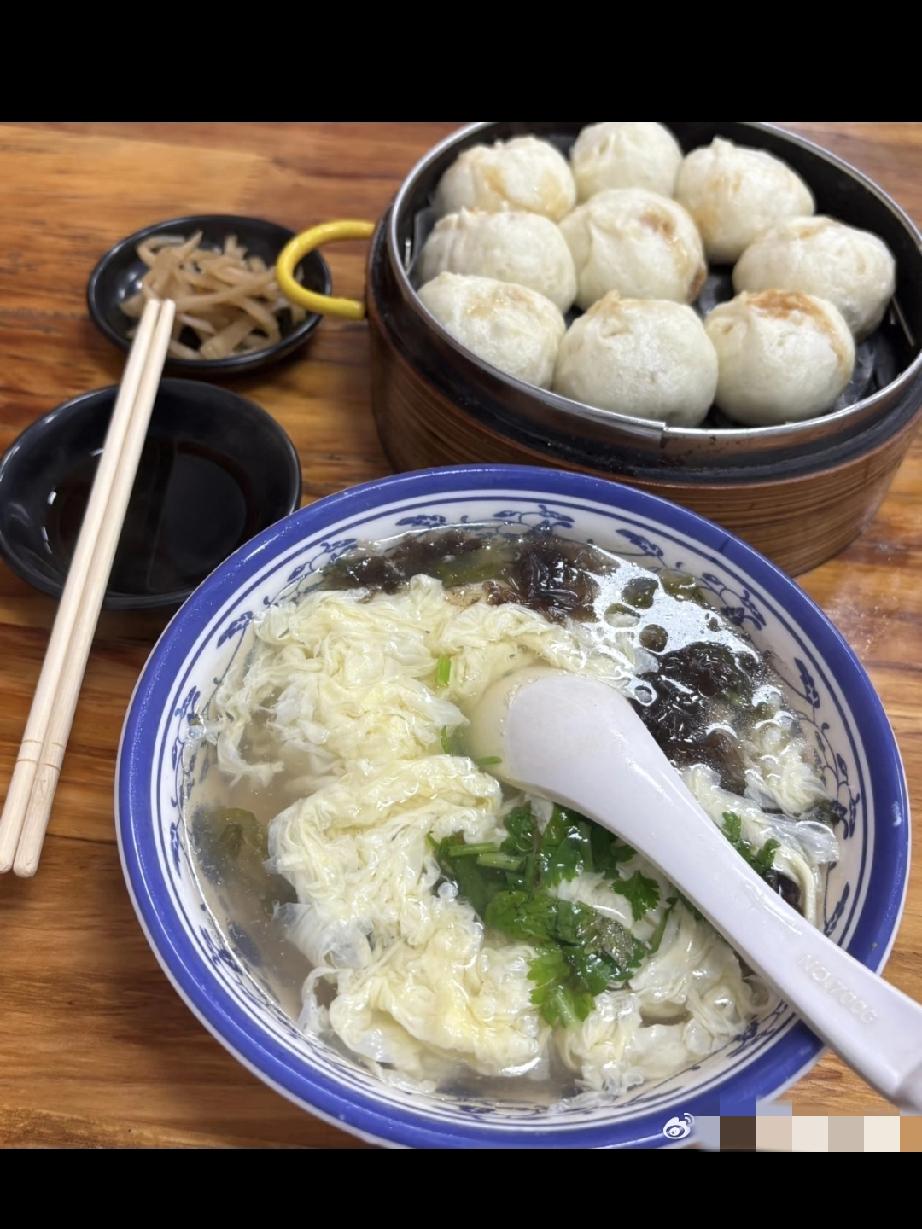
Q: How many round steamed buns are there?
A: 9